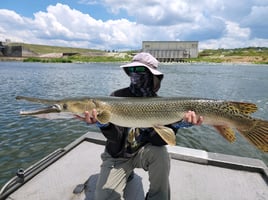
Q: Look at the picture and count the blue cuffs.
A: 2